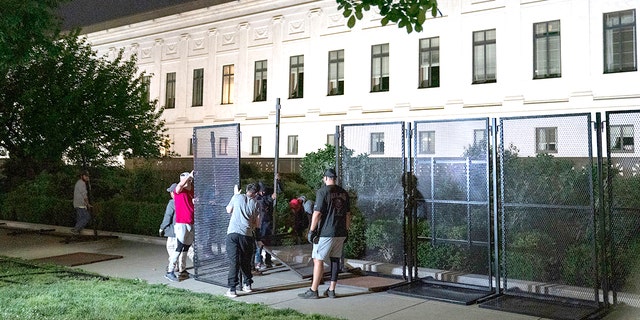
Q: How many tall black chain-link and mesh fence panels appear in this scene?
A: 5